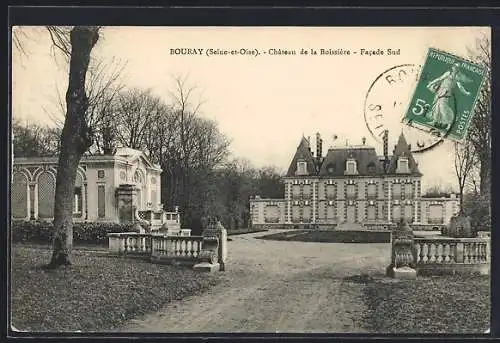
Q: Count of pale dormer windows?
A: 3